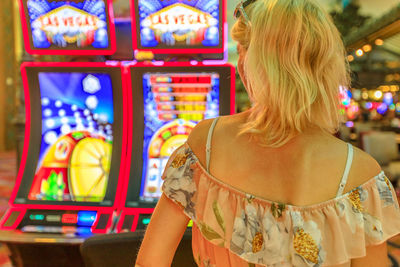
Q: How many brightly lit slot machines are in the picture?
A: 2